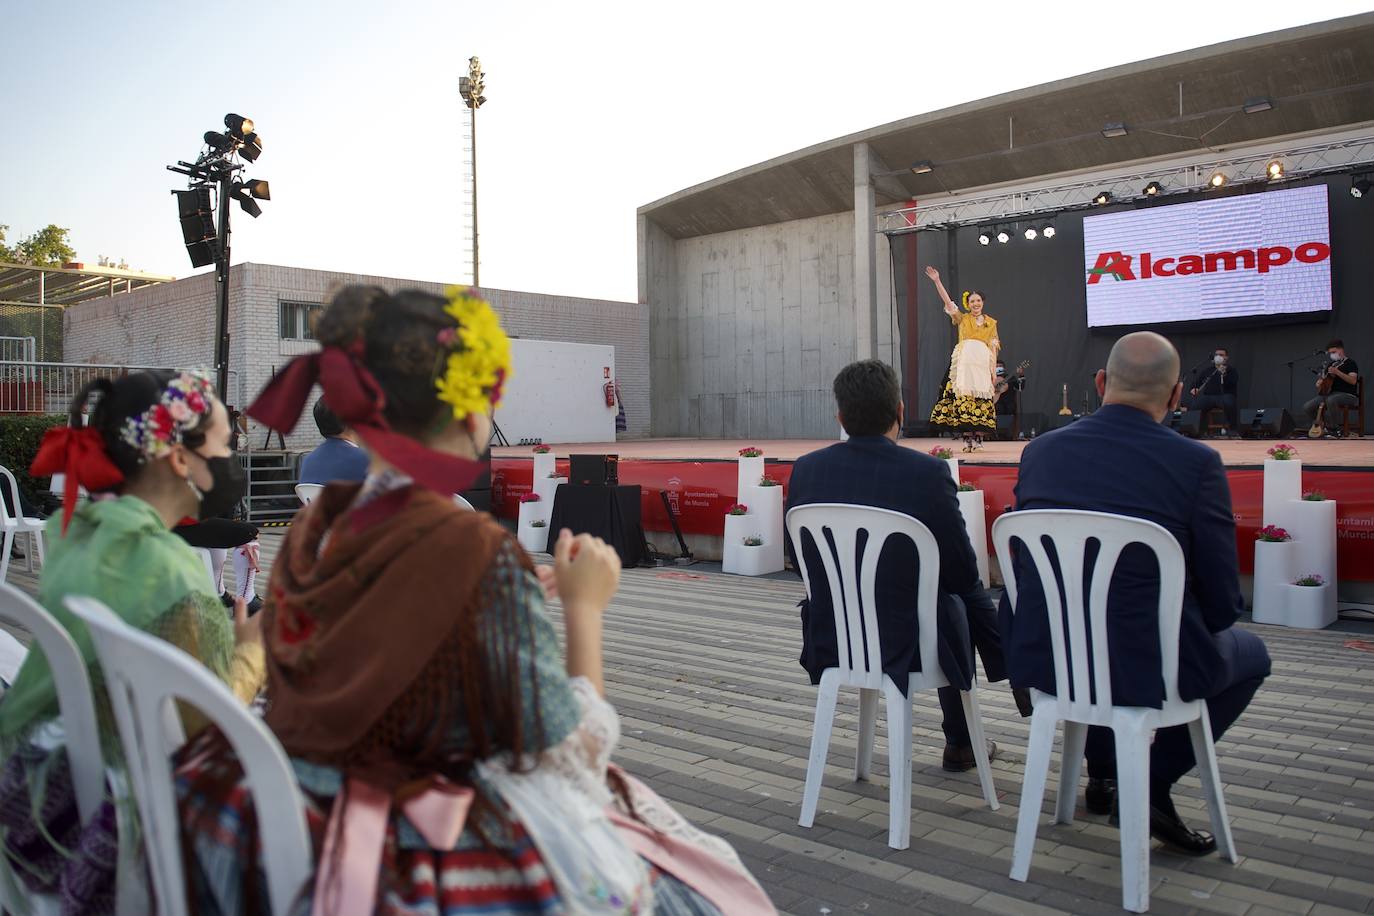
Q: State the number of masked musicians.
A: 3